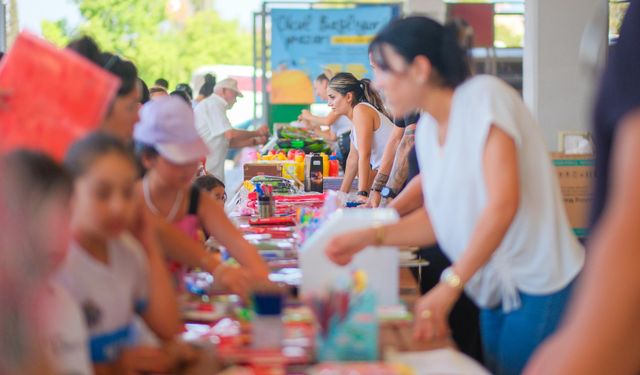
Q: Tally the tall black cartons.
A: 1